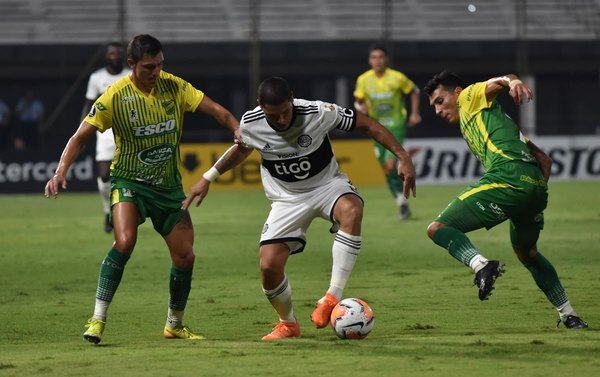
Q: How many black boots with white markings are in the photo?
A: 2